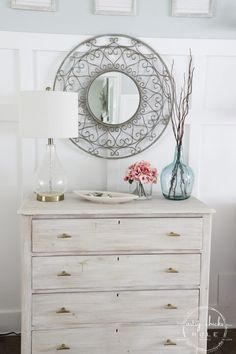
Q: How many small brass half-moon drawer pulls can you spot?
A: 8